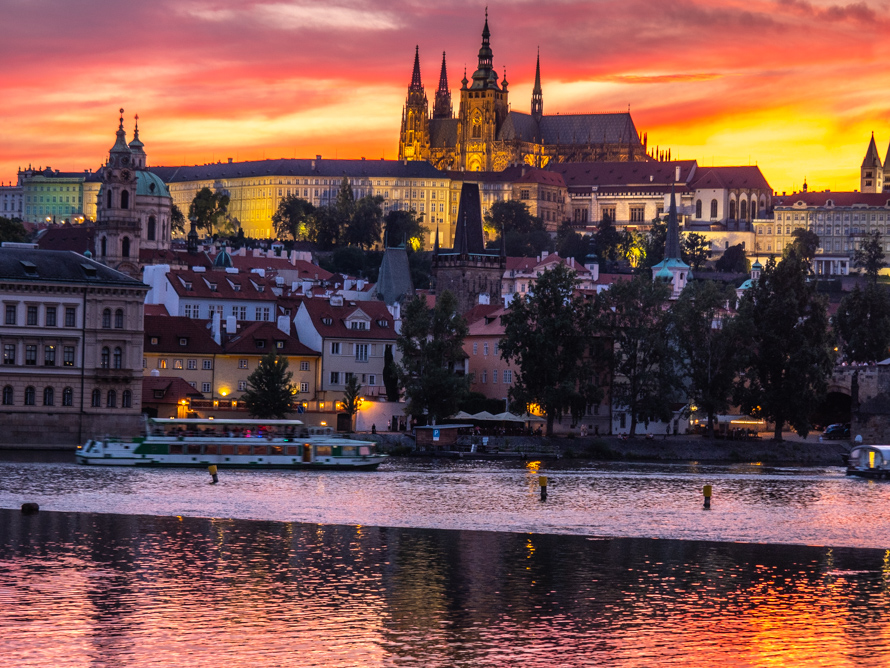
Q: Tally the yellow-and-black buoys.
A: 3